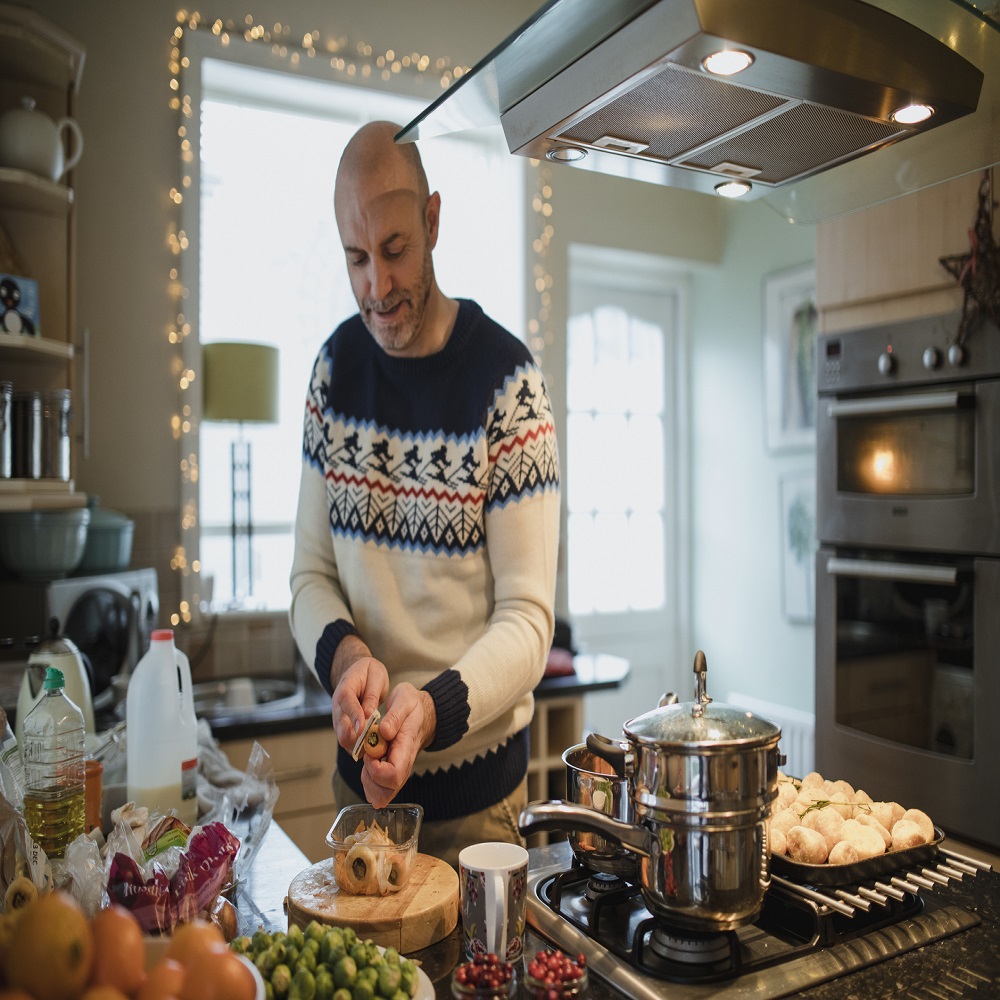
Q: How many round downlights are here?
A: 4